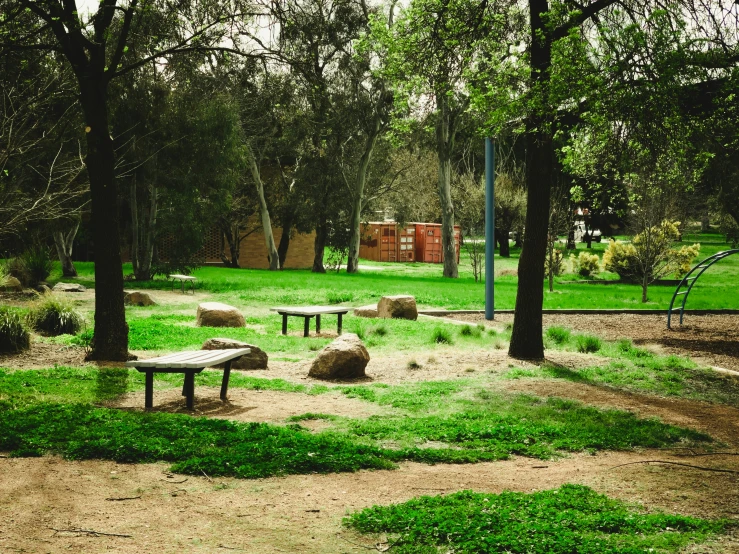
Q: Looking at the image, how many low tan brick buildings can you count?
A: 1